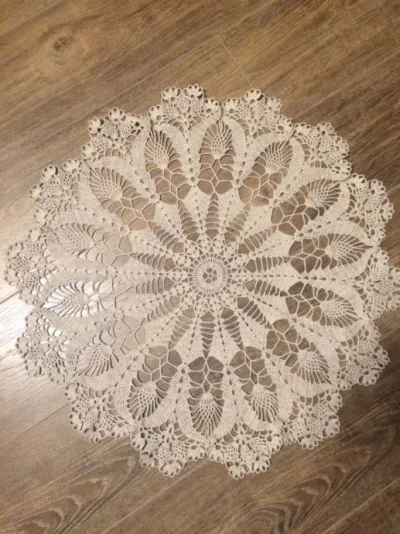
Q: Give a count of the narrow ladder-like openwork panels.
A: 14